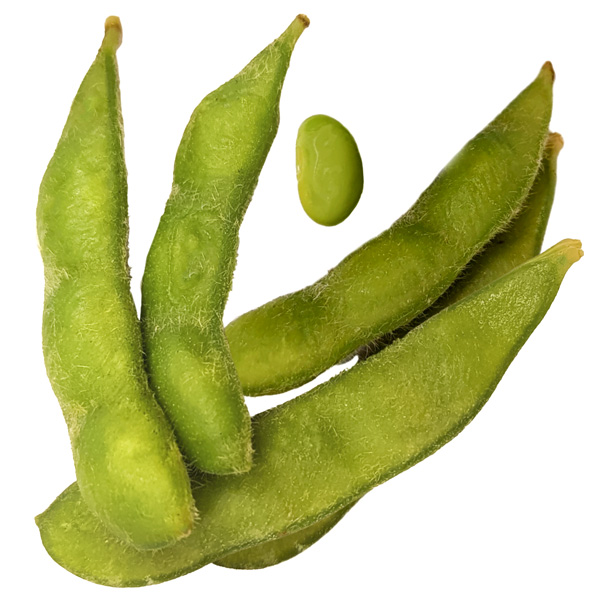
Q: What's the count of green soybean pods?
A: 5